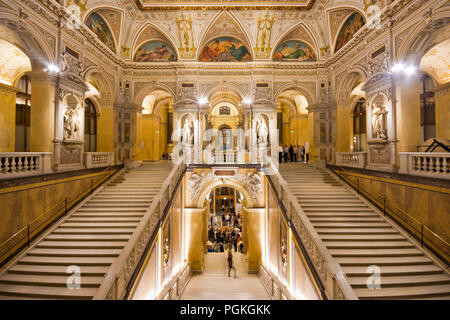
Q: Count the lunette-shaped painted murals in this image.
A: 5